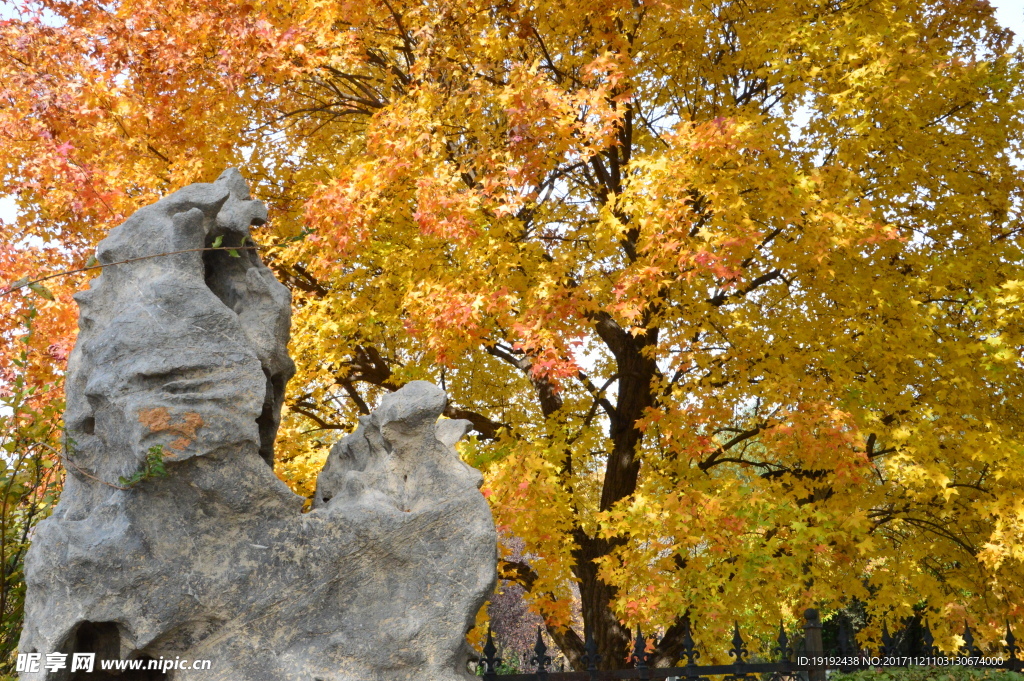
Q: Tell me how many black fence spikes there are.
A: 12